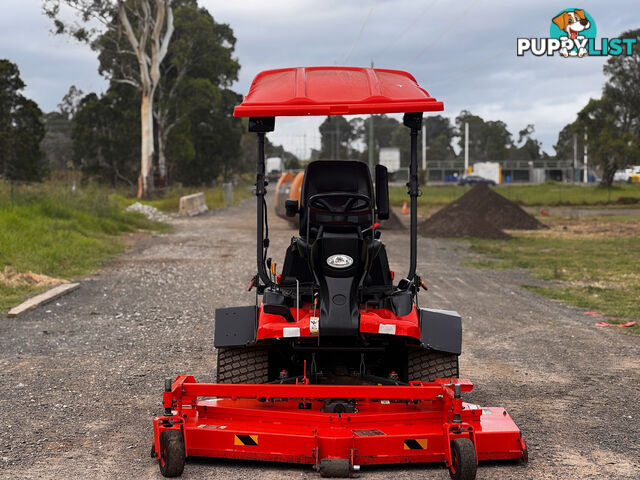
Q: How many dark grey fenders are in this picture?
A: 2